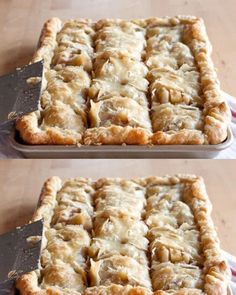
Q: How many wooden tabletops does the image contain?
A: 2